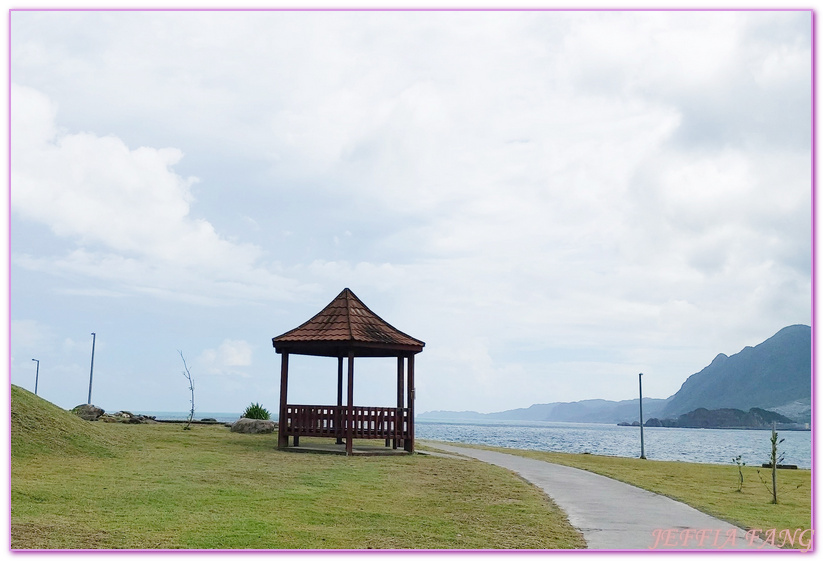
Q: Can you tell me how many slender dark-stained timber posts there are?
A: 5